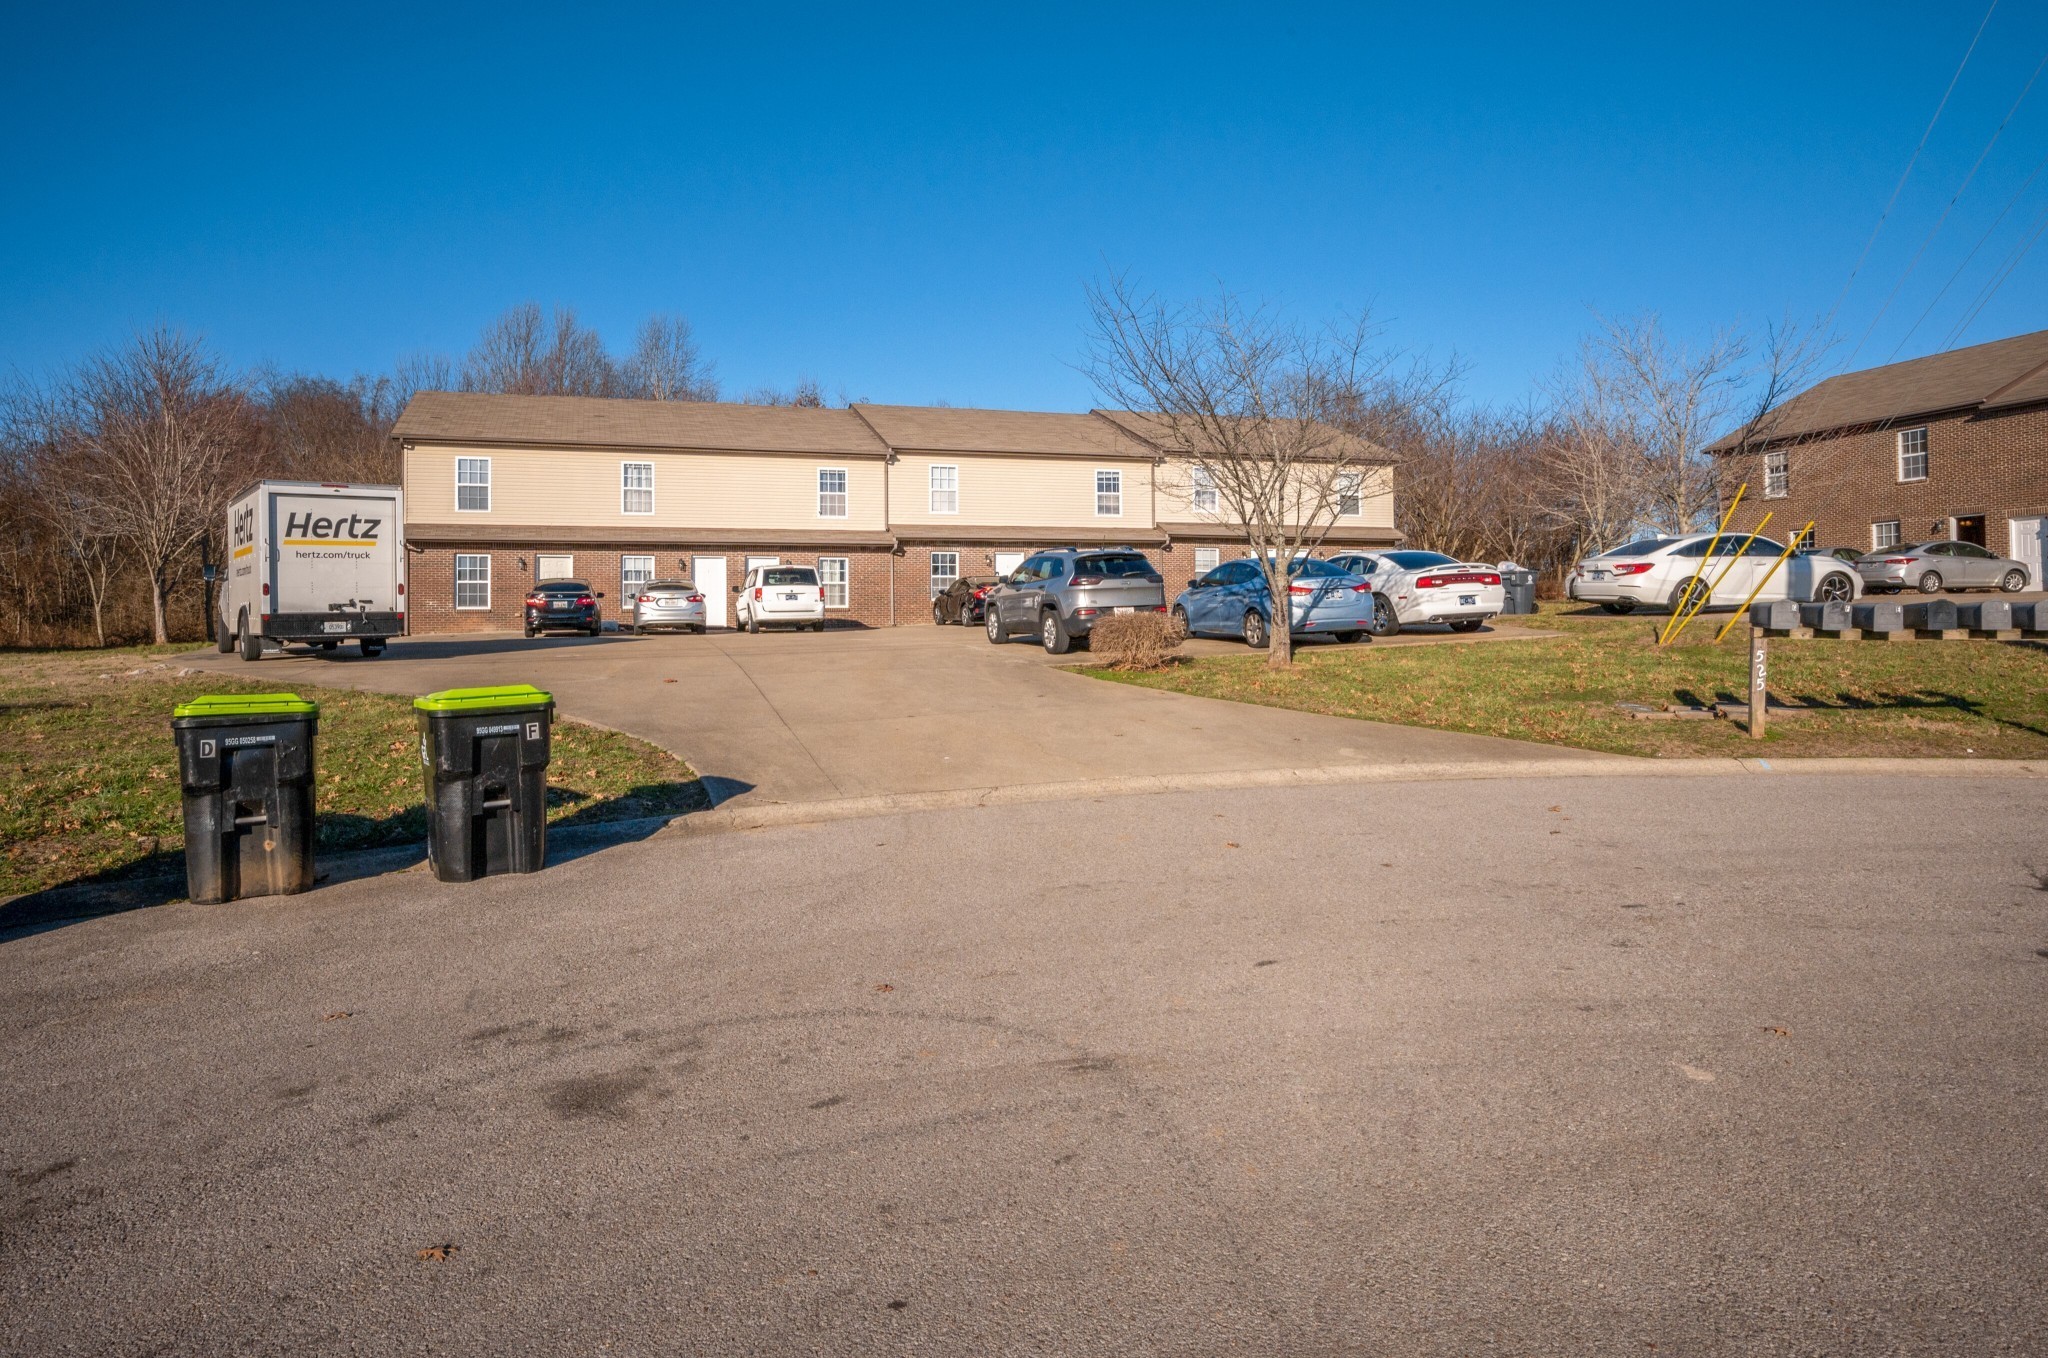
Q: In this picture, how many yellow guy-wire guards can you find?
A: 3